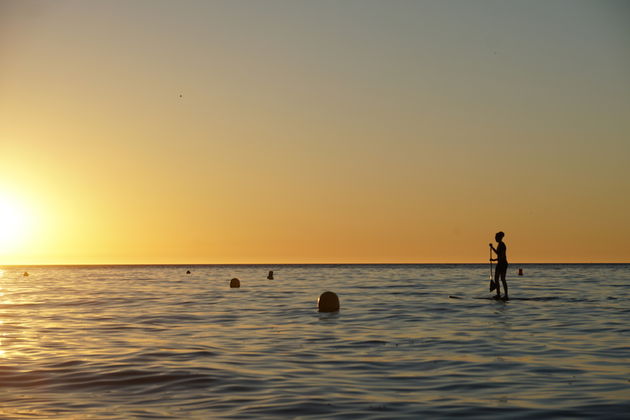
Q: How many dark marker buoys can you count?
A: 6